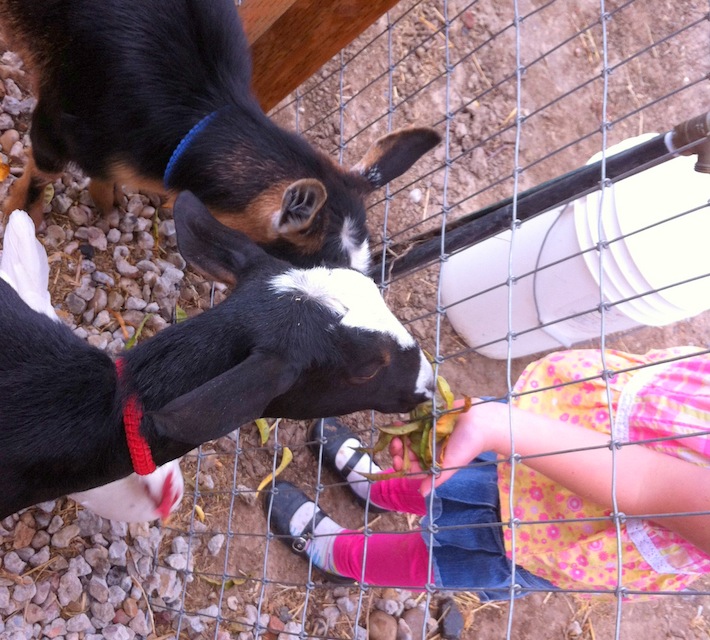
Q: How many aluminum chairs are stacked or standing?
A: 0